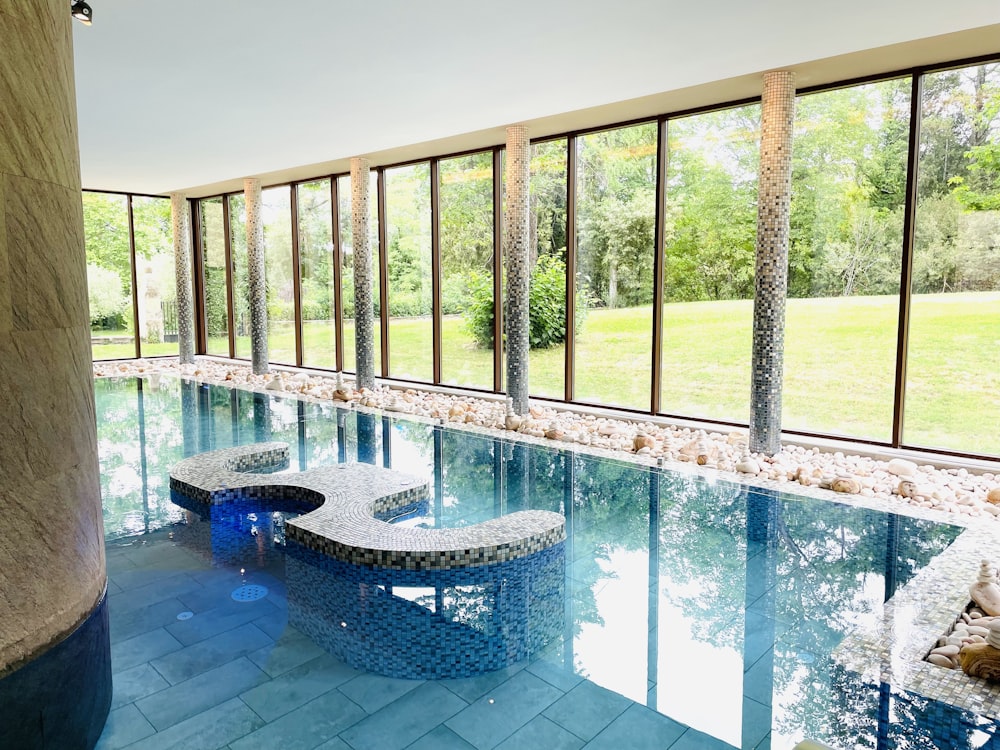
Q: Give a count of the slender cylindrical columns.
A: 5